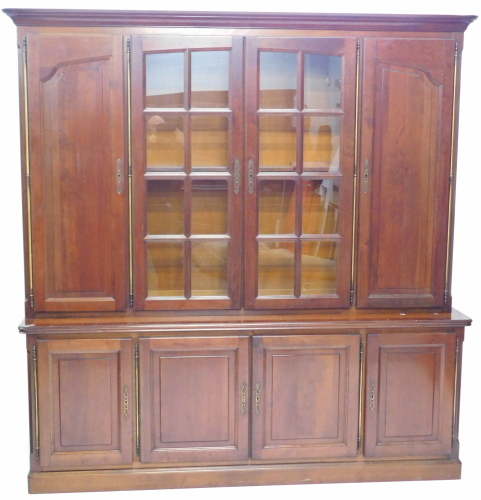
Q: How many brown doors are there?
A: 8